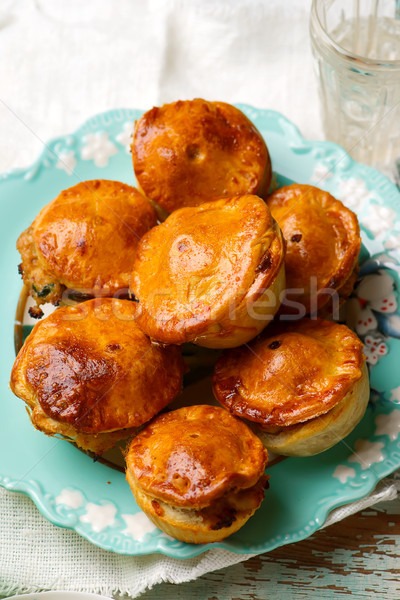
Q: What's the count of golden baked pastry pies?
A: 7